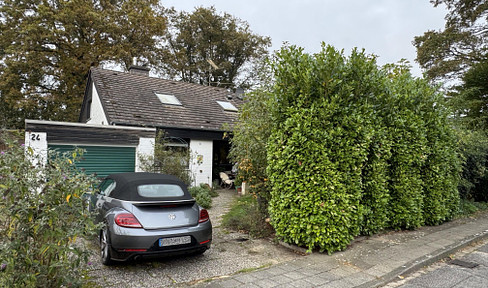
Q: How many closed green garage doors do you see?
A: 1